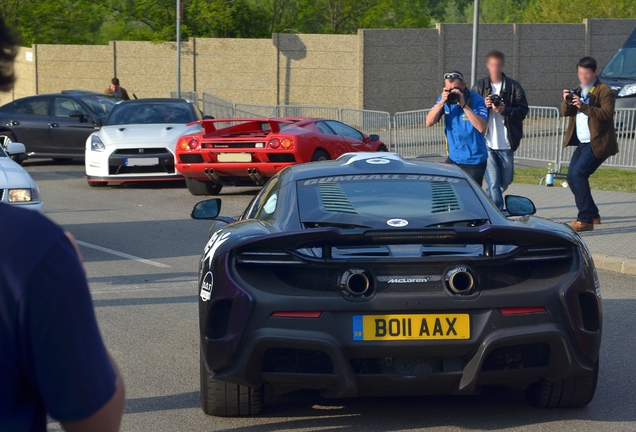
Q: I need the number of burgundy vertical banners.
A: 0